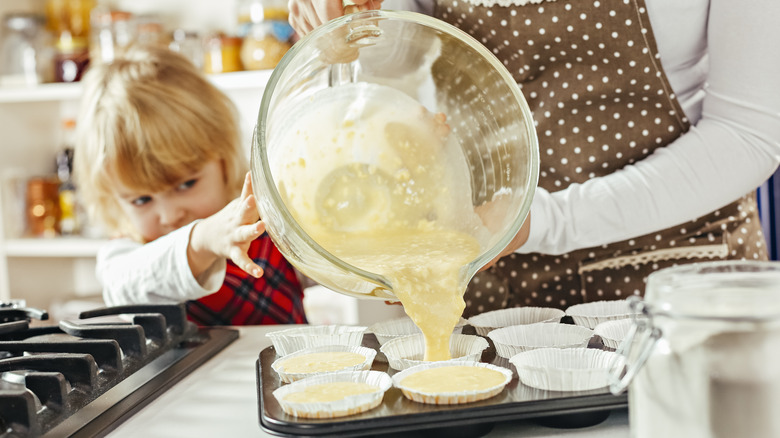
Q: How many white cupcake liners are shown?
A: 11